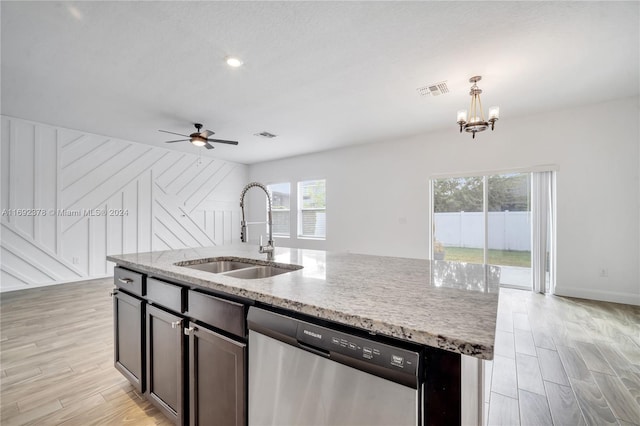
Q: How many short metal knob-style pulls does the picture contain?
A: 3